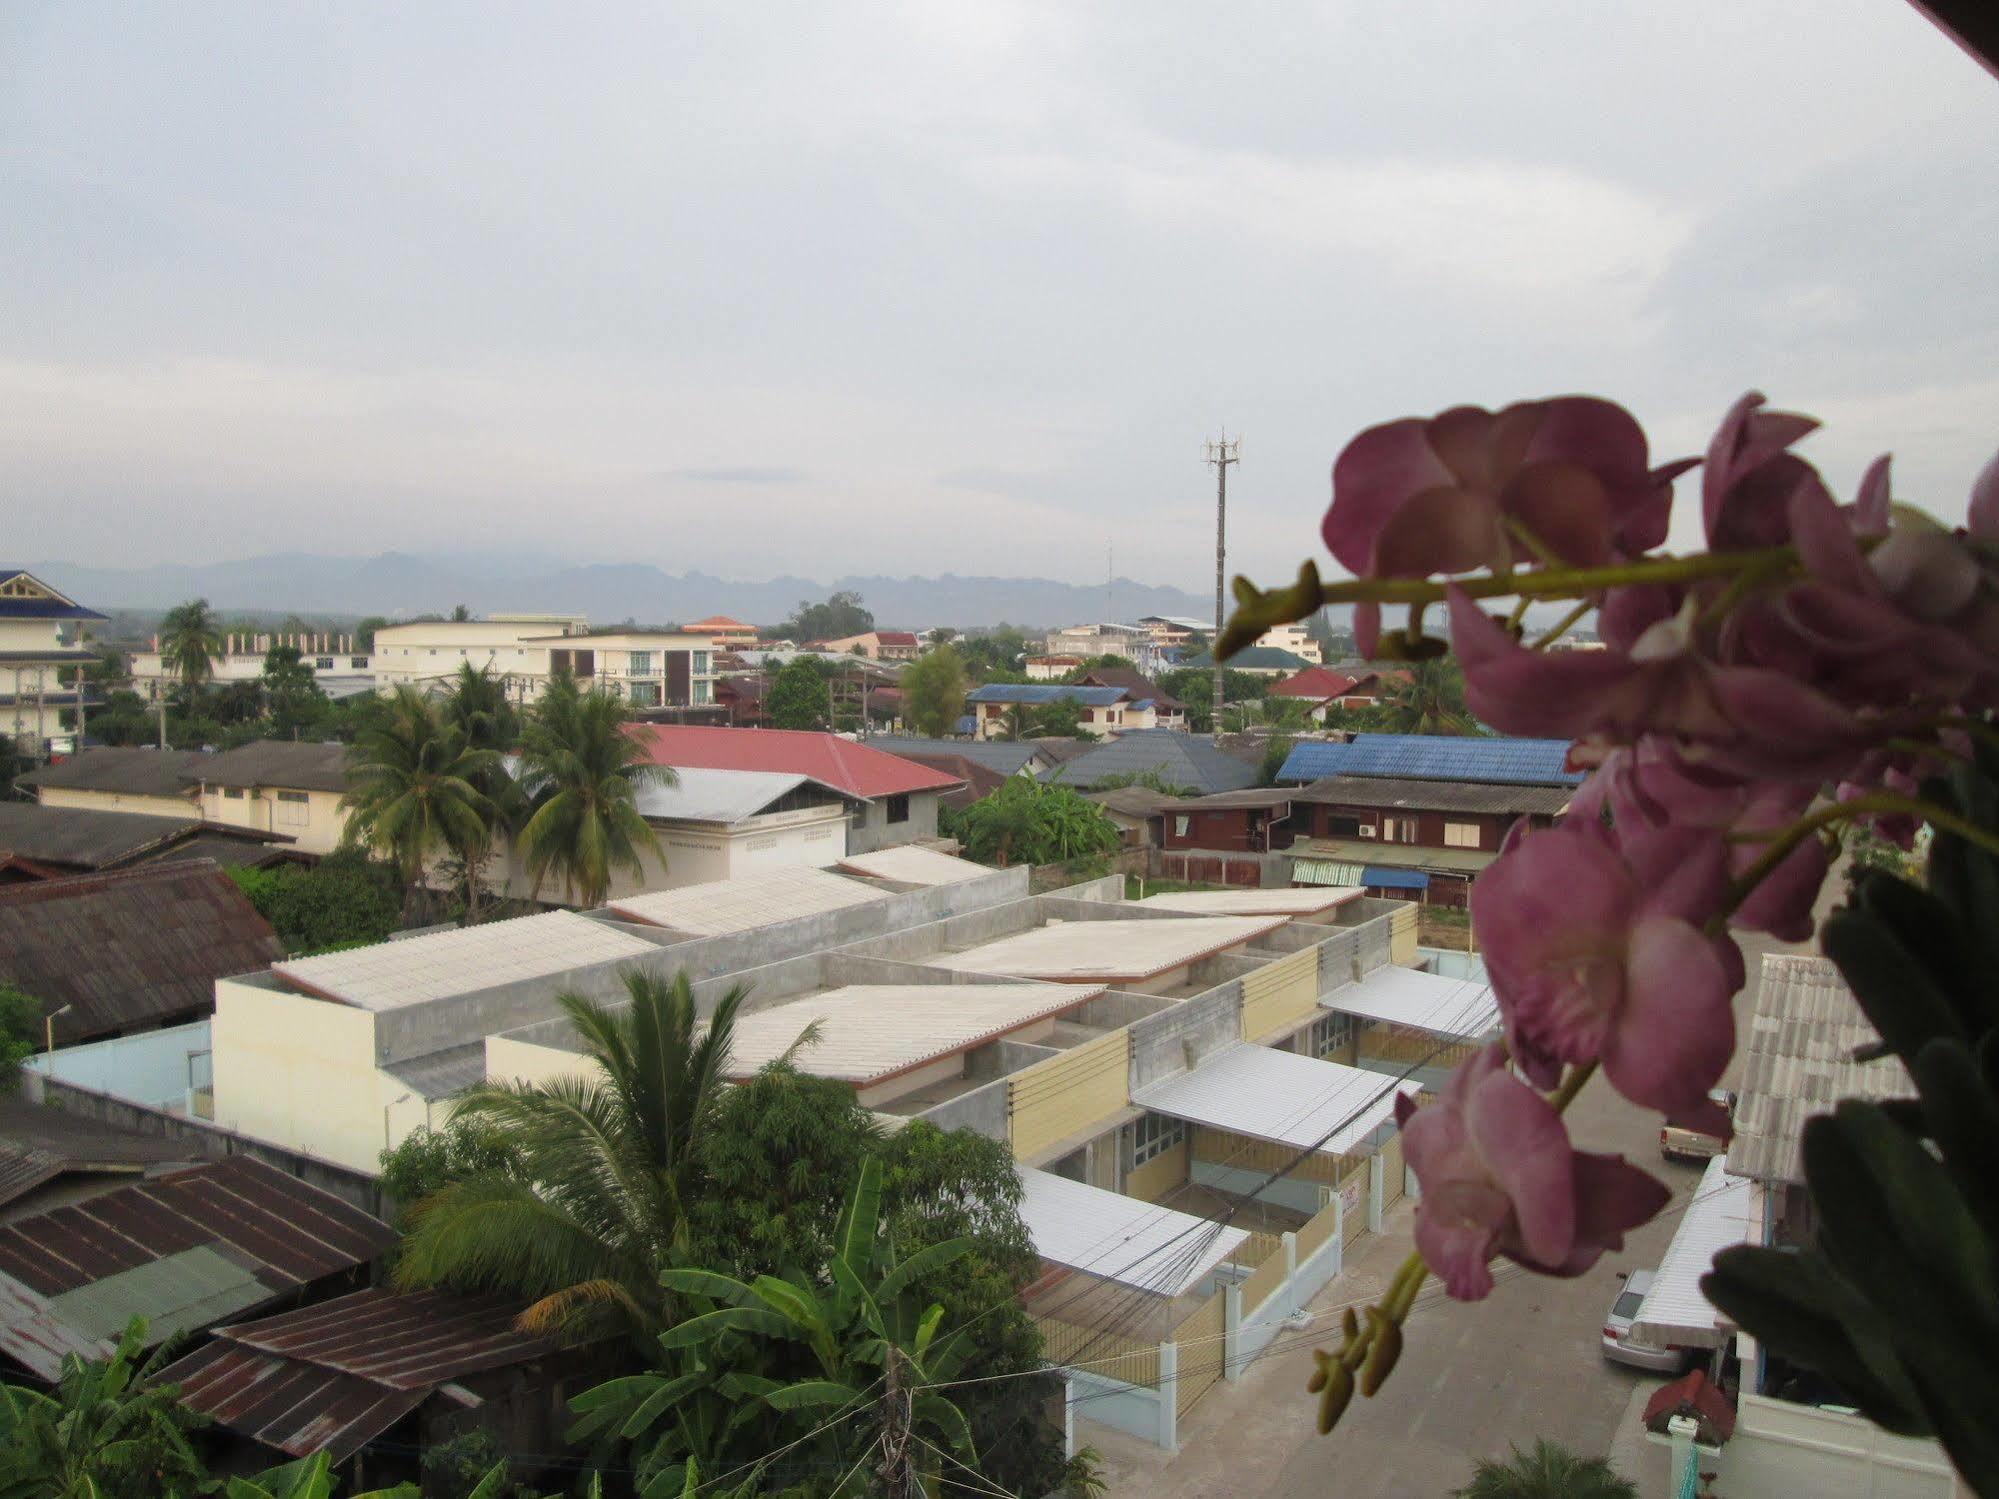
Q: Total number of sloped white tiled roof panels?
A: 6